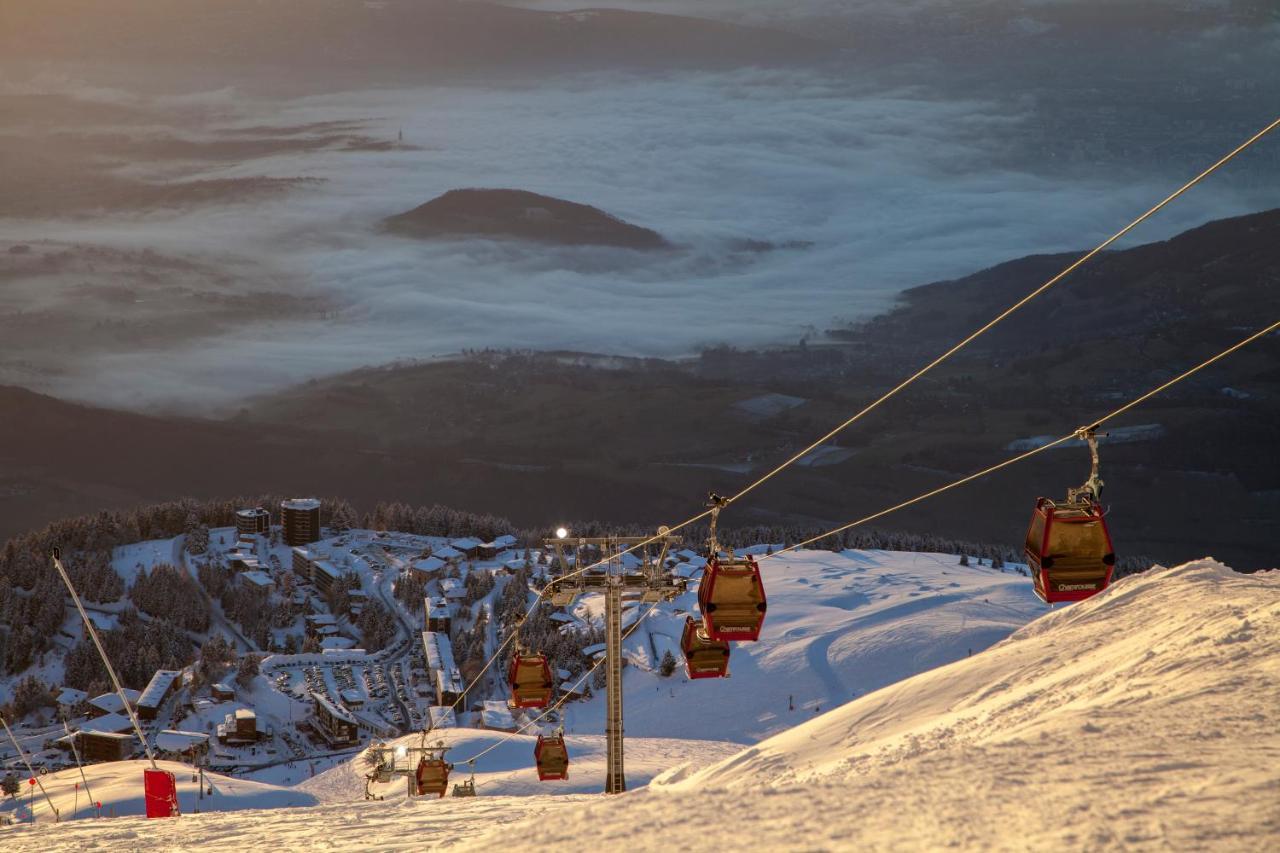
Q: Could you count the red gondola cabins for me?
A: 6